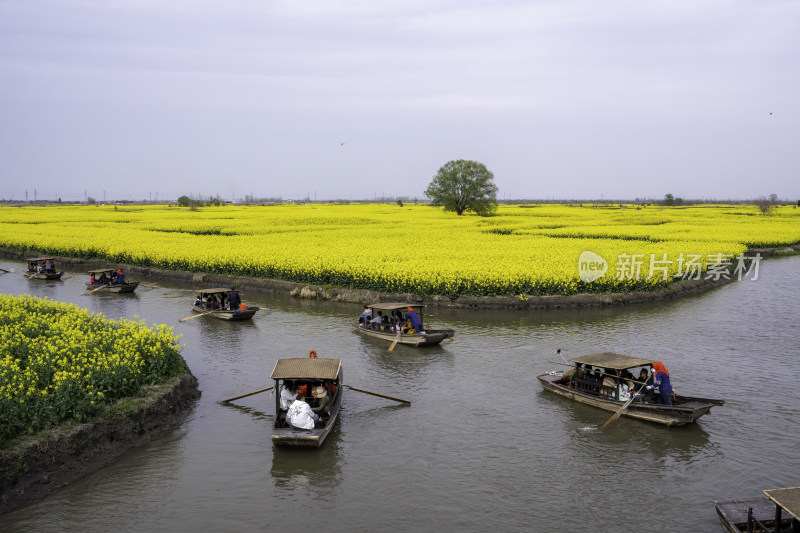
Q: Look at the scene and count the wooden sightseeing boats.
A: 7